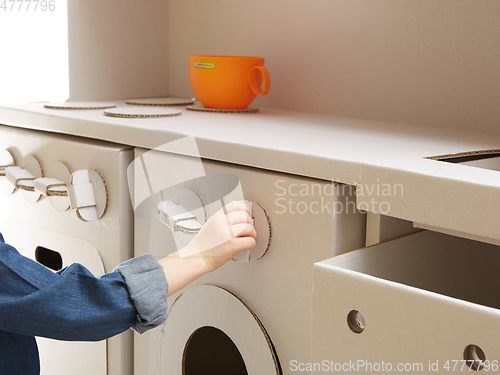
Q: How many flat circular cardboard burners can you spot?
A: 4